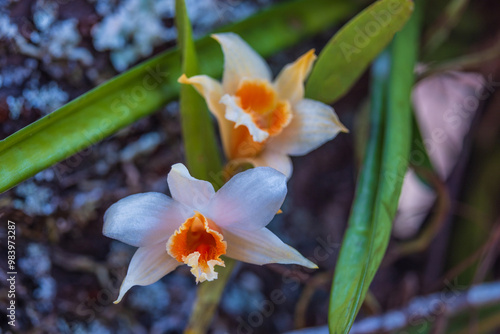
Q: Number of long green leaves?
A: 4